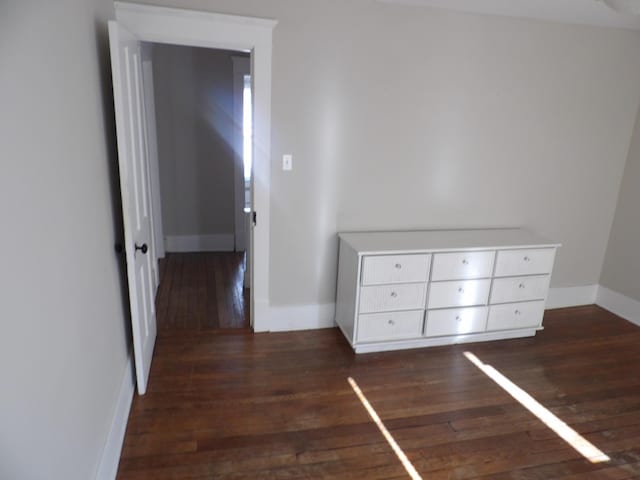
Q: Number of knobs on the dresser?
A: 9